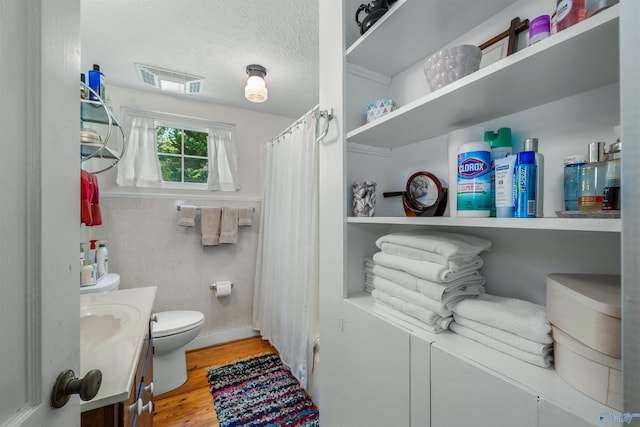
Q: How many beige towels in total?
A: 4